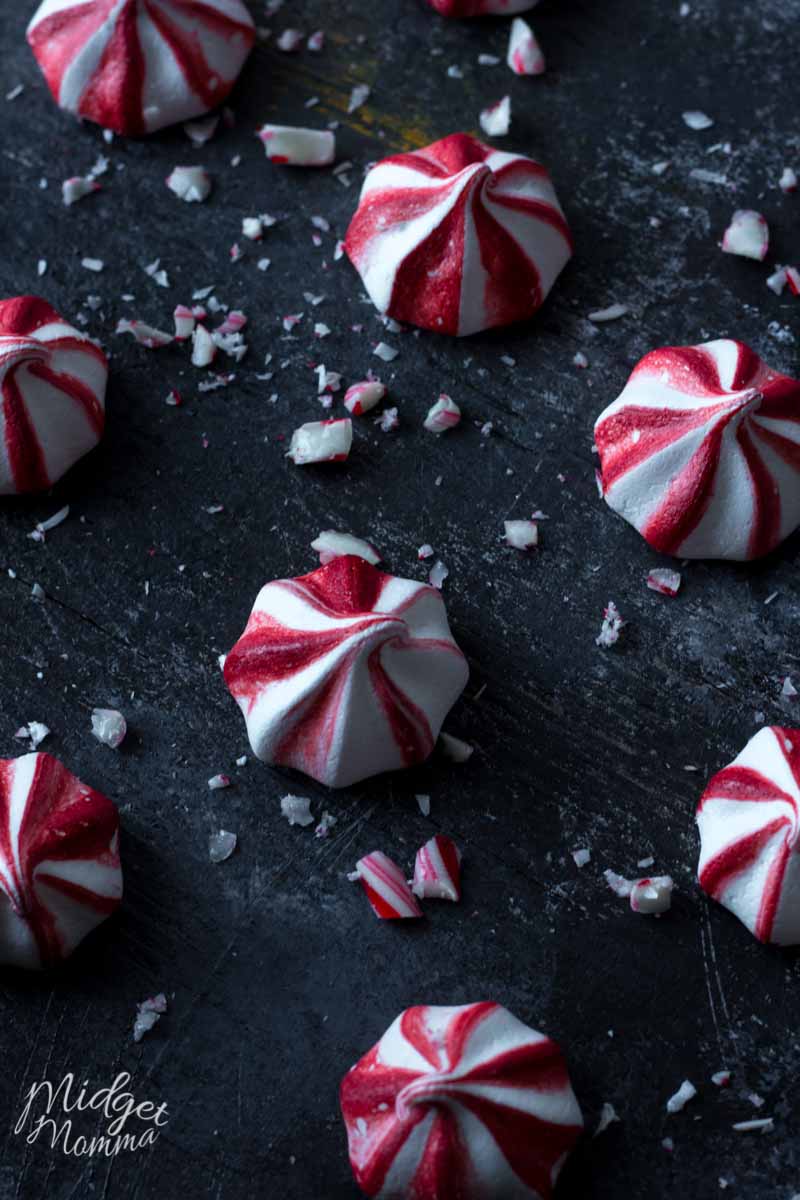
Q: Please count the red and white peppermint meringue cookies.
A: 9